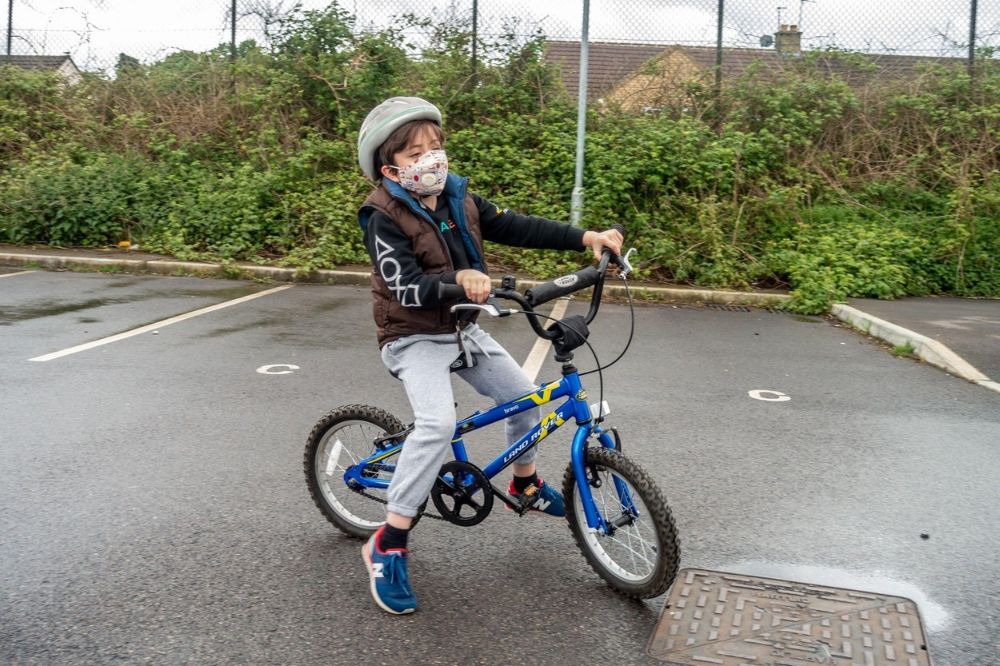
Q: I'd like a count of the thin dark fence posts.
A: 5